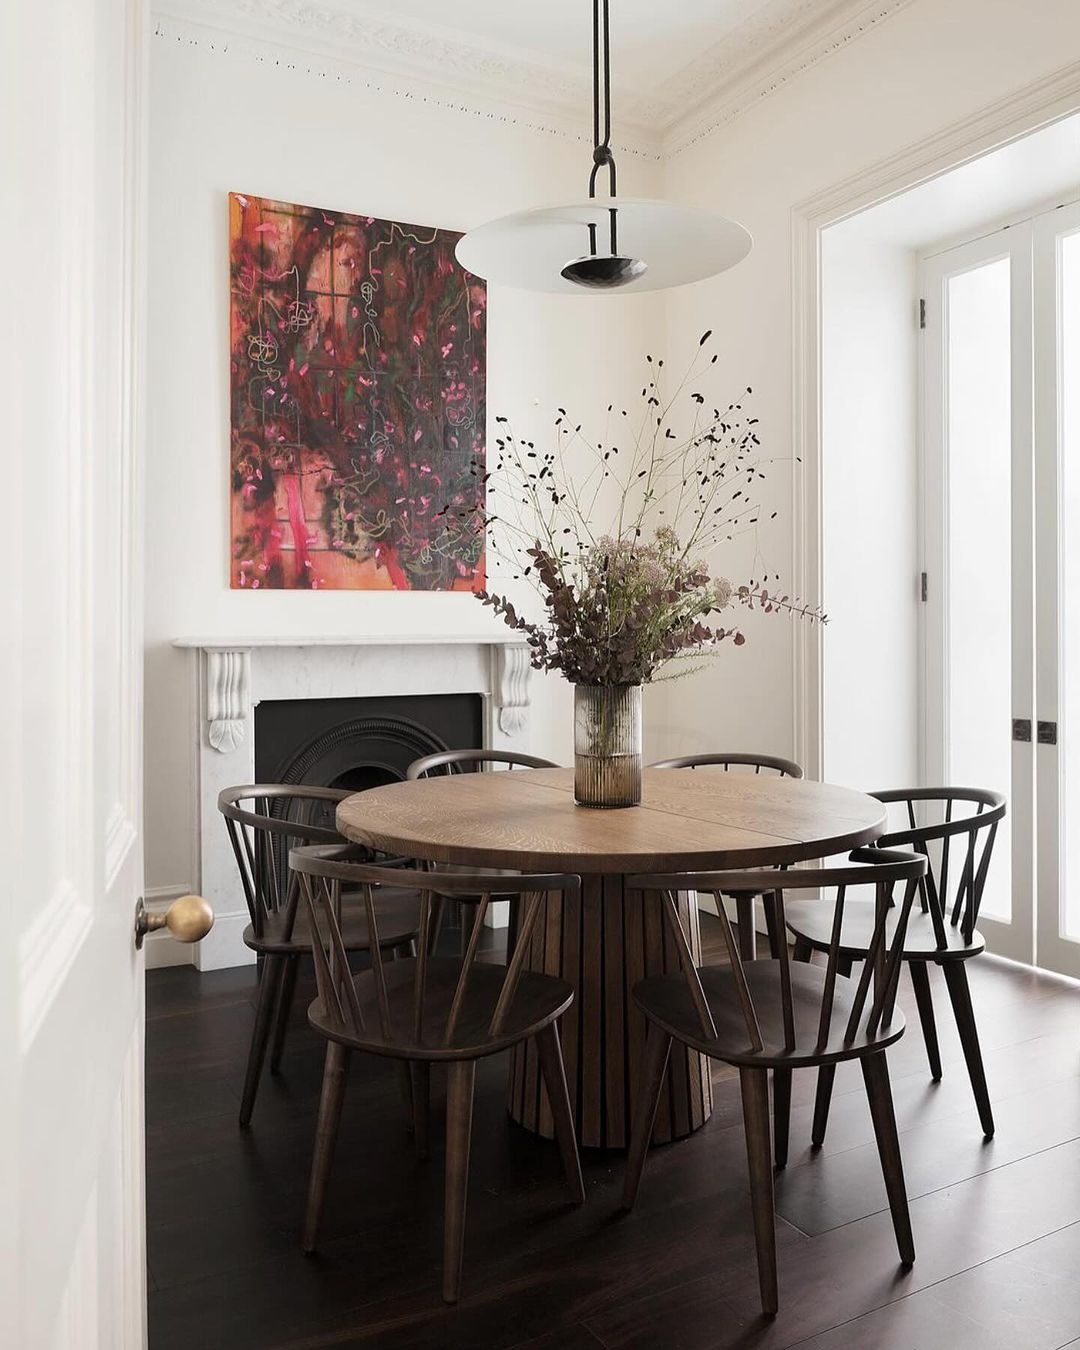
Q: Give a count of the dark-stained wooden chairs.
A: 6